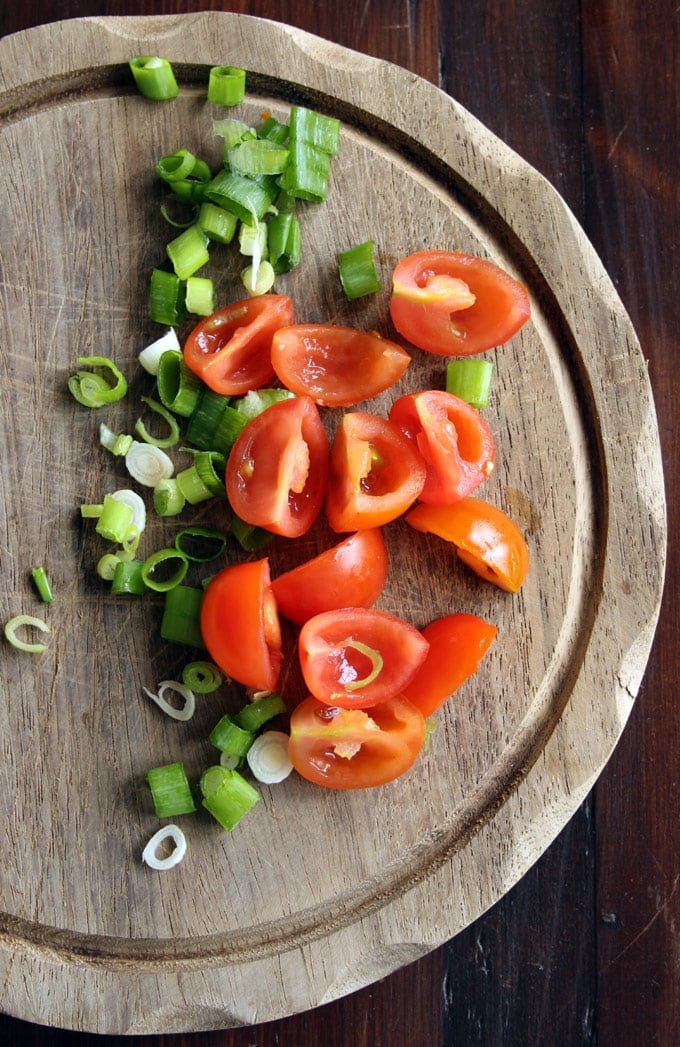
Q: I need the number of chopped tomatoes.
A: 12